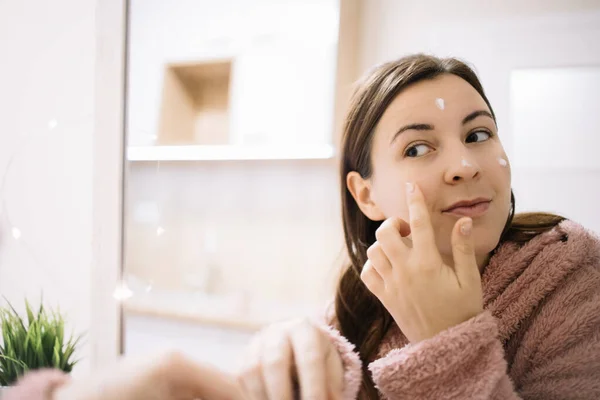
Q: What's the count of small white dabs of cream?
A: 3